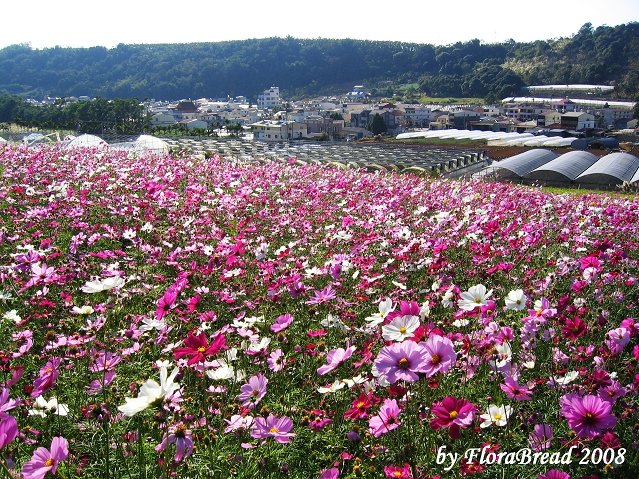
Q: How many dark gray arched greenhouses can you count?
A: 3